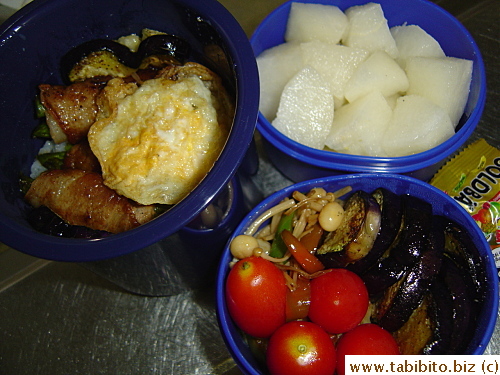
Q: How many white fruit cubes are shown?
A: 10